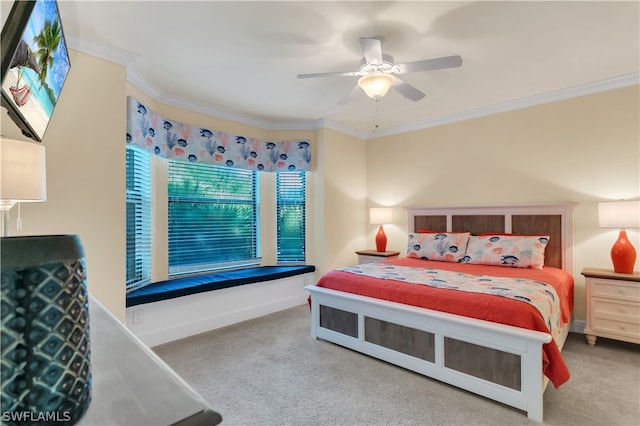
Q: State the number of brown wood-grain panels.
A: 6